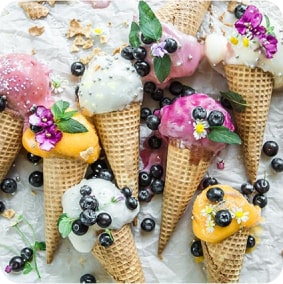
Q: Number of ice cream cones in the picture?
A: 8